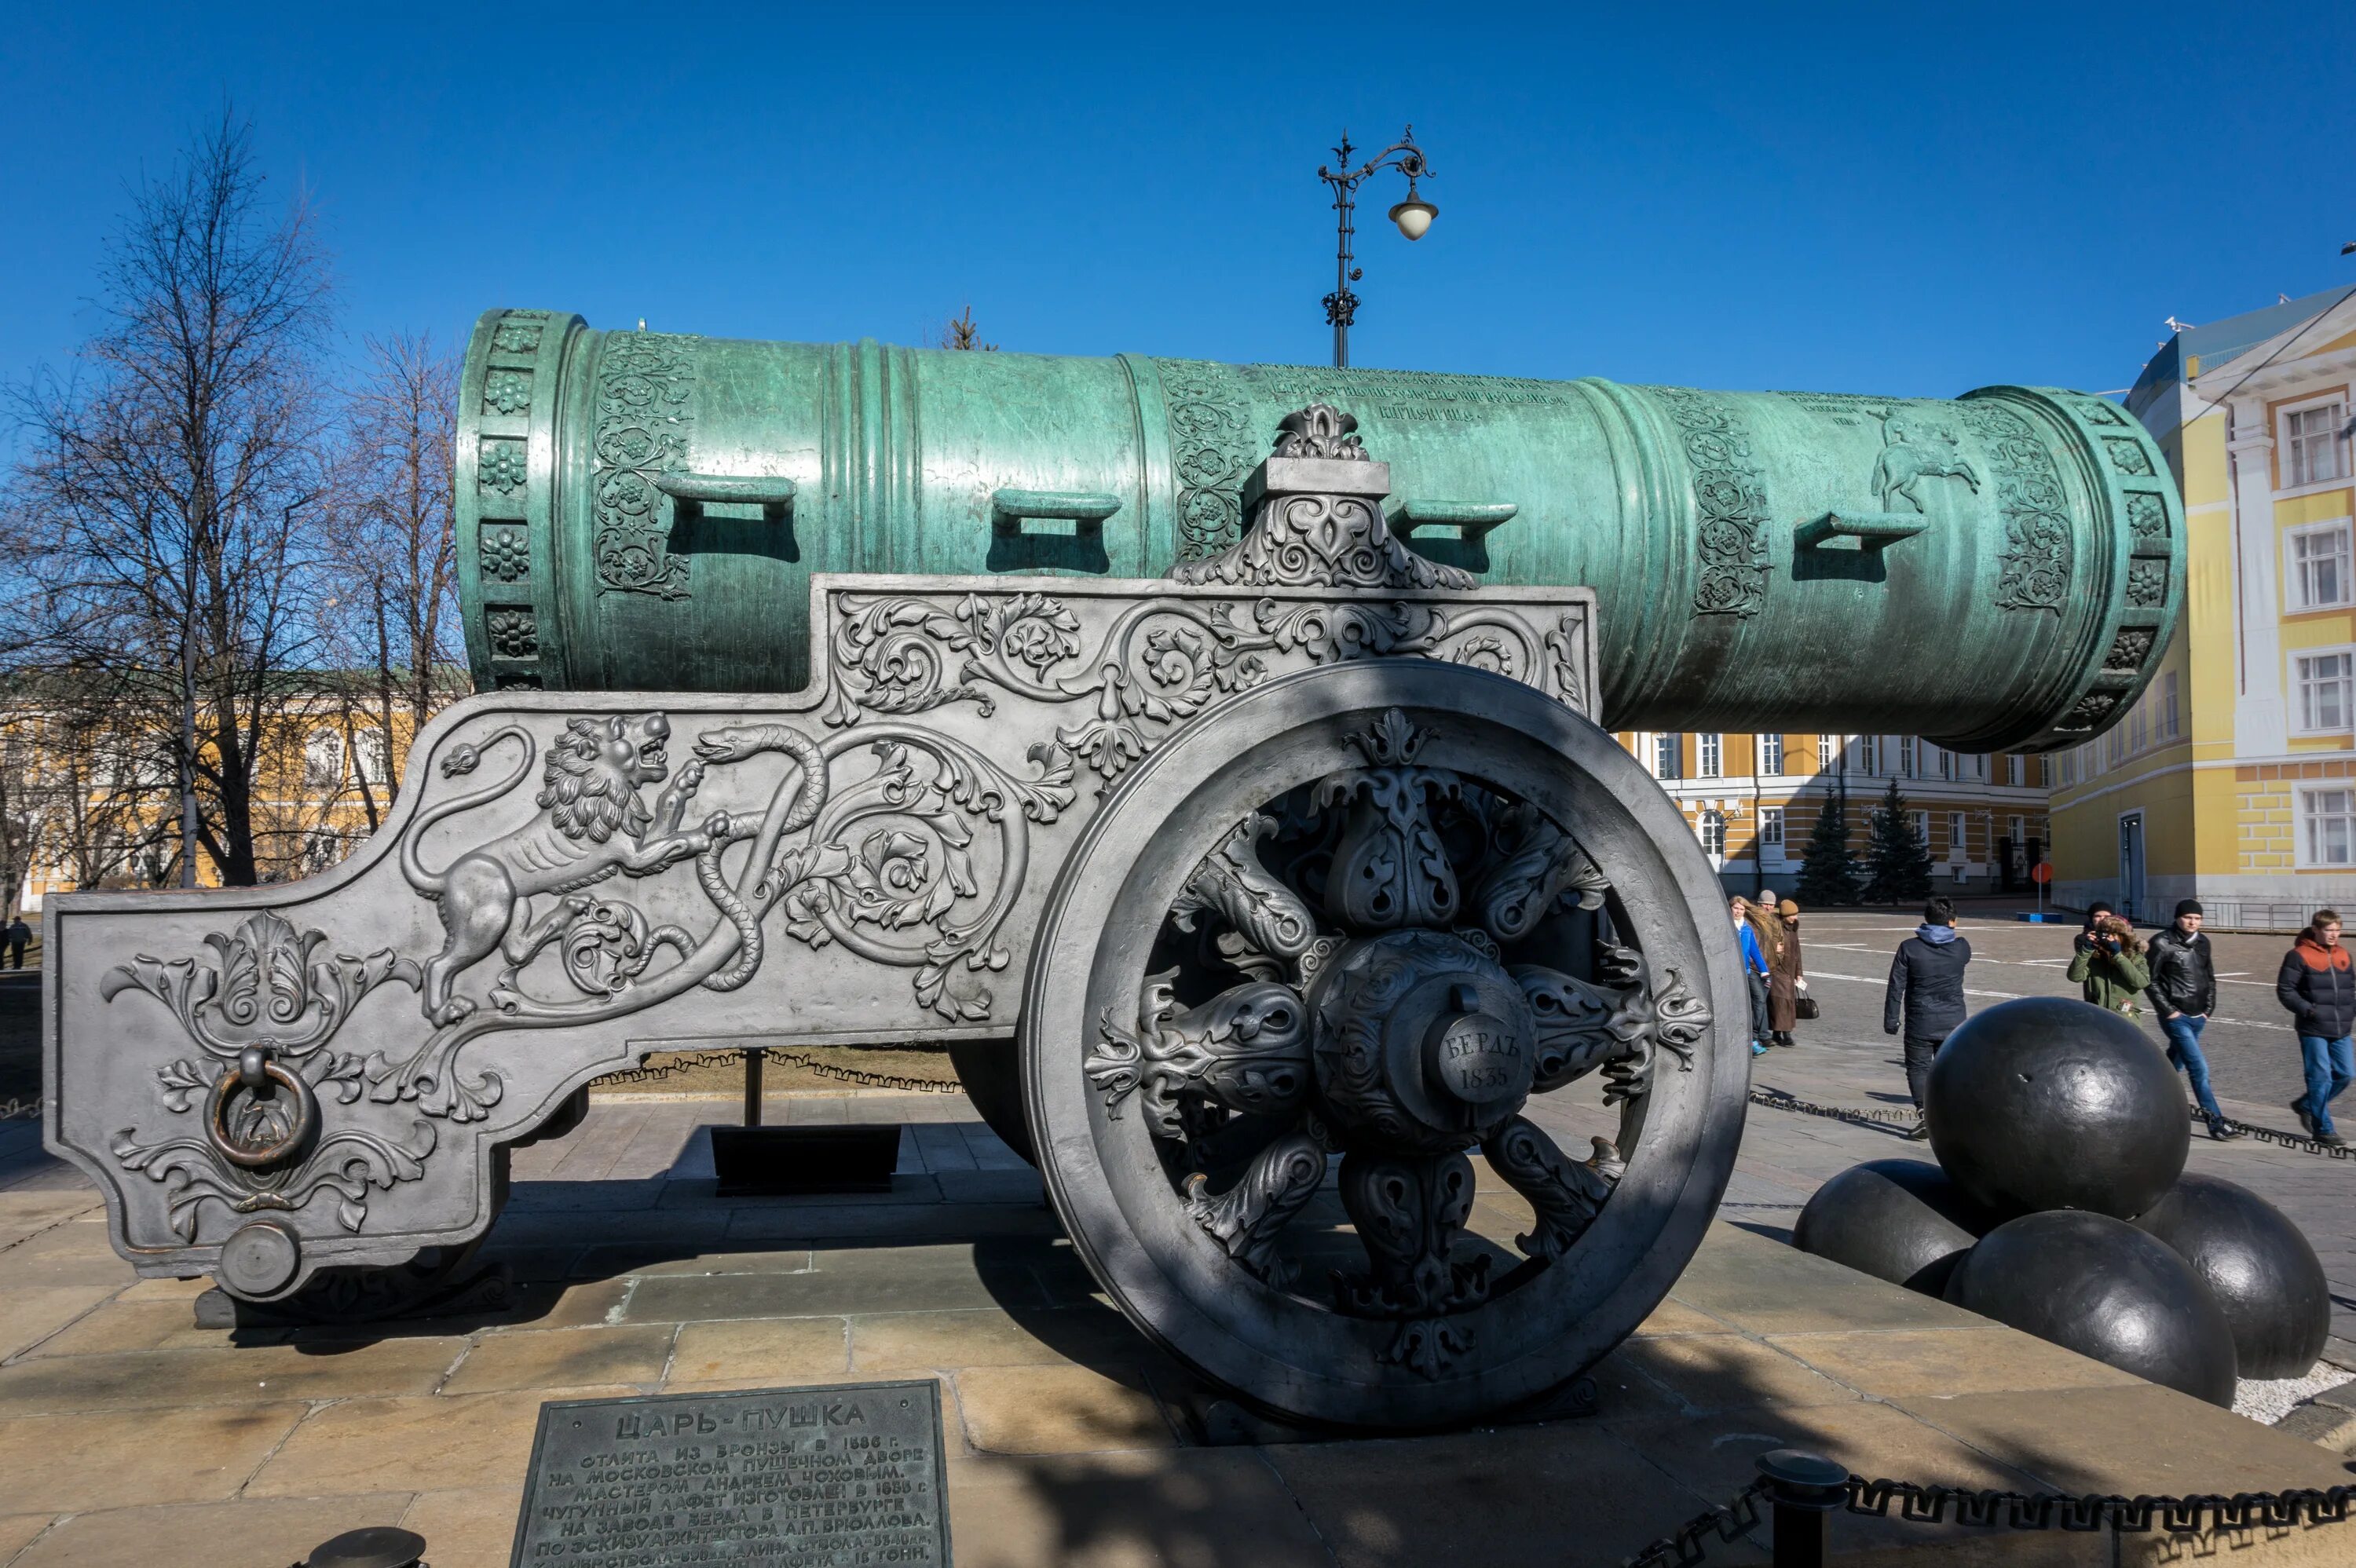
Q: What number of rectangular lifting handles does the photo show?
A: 4